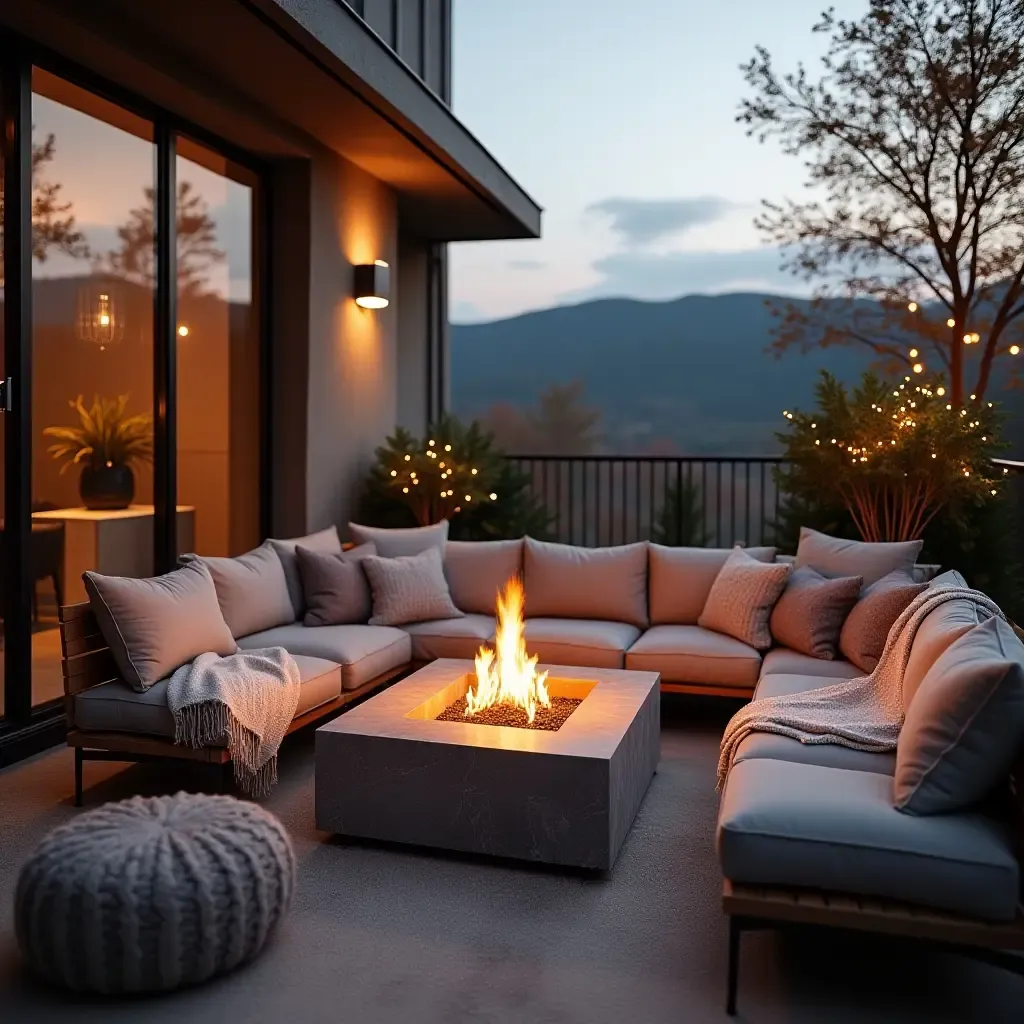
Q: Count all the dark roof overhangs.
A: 1